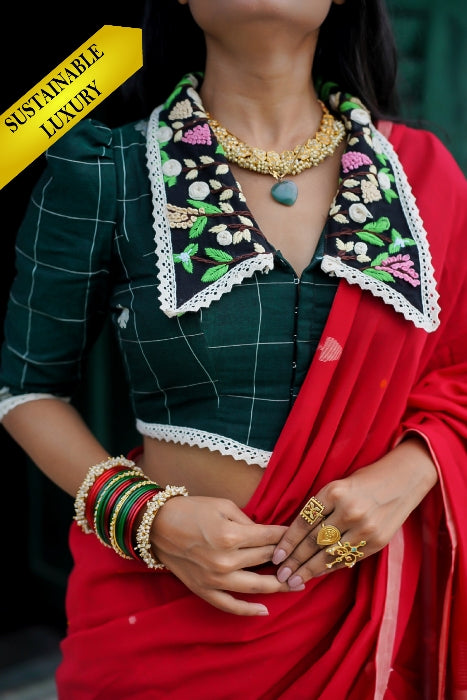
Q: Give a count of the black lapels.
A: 2